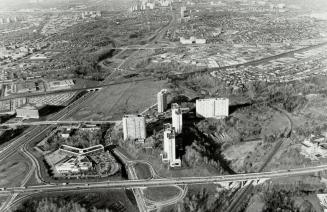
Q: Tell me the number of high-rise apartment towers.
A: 5